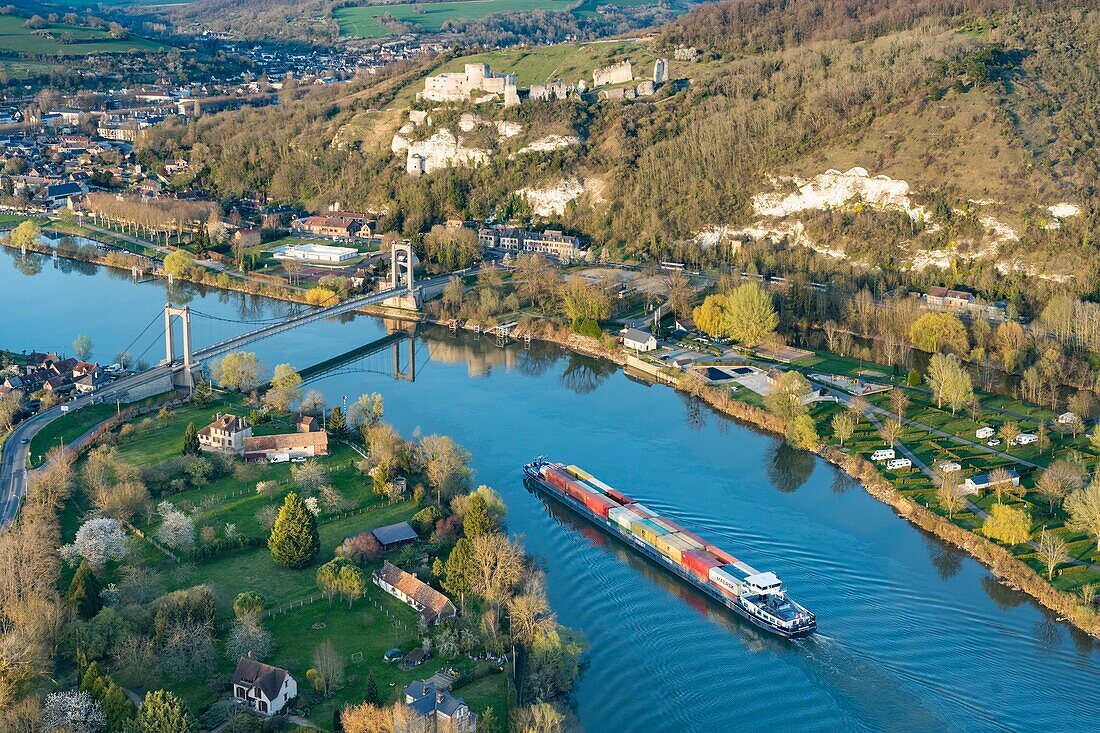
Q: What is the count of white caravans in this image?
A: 6